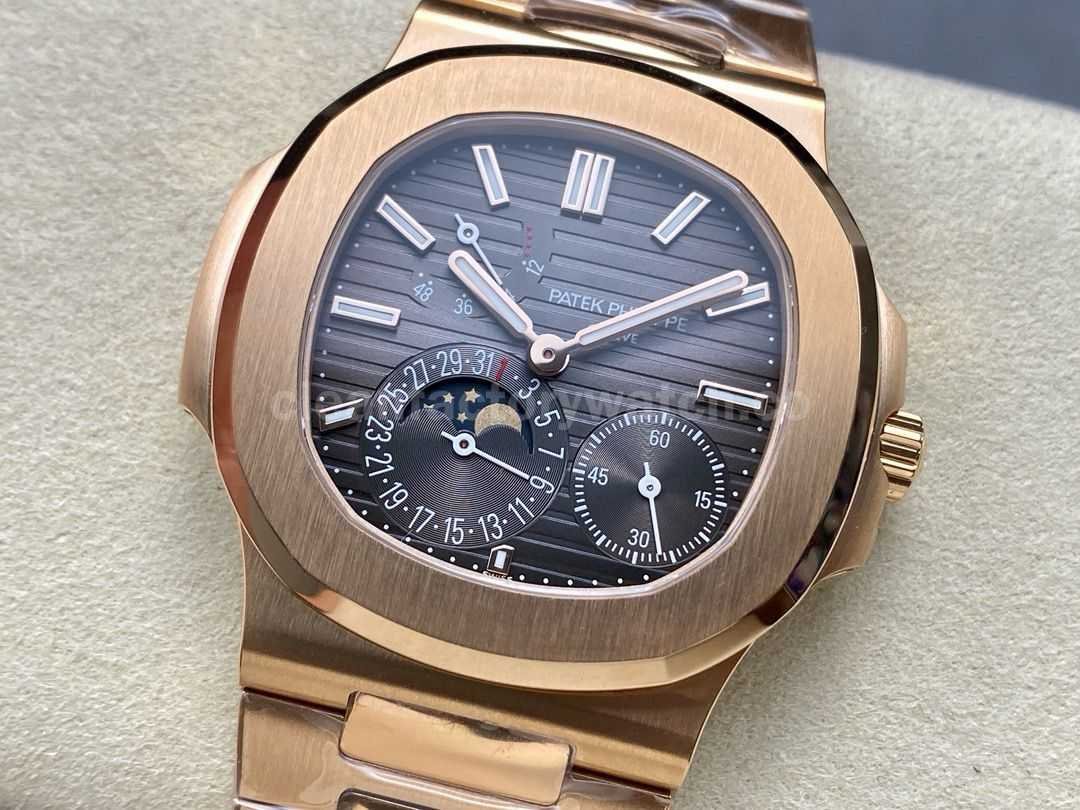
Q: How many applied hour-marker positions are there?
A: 9